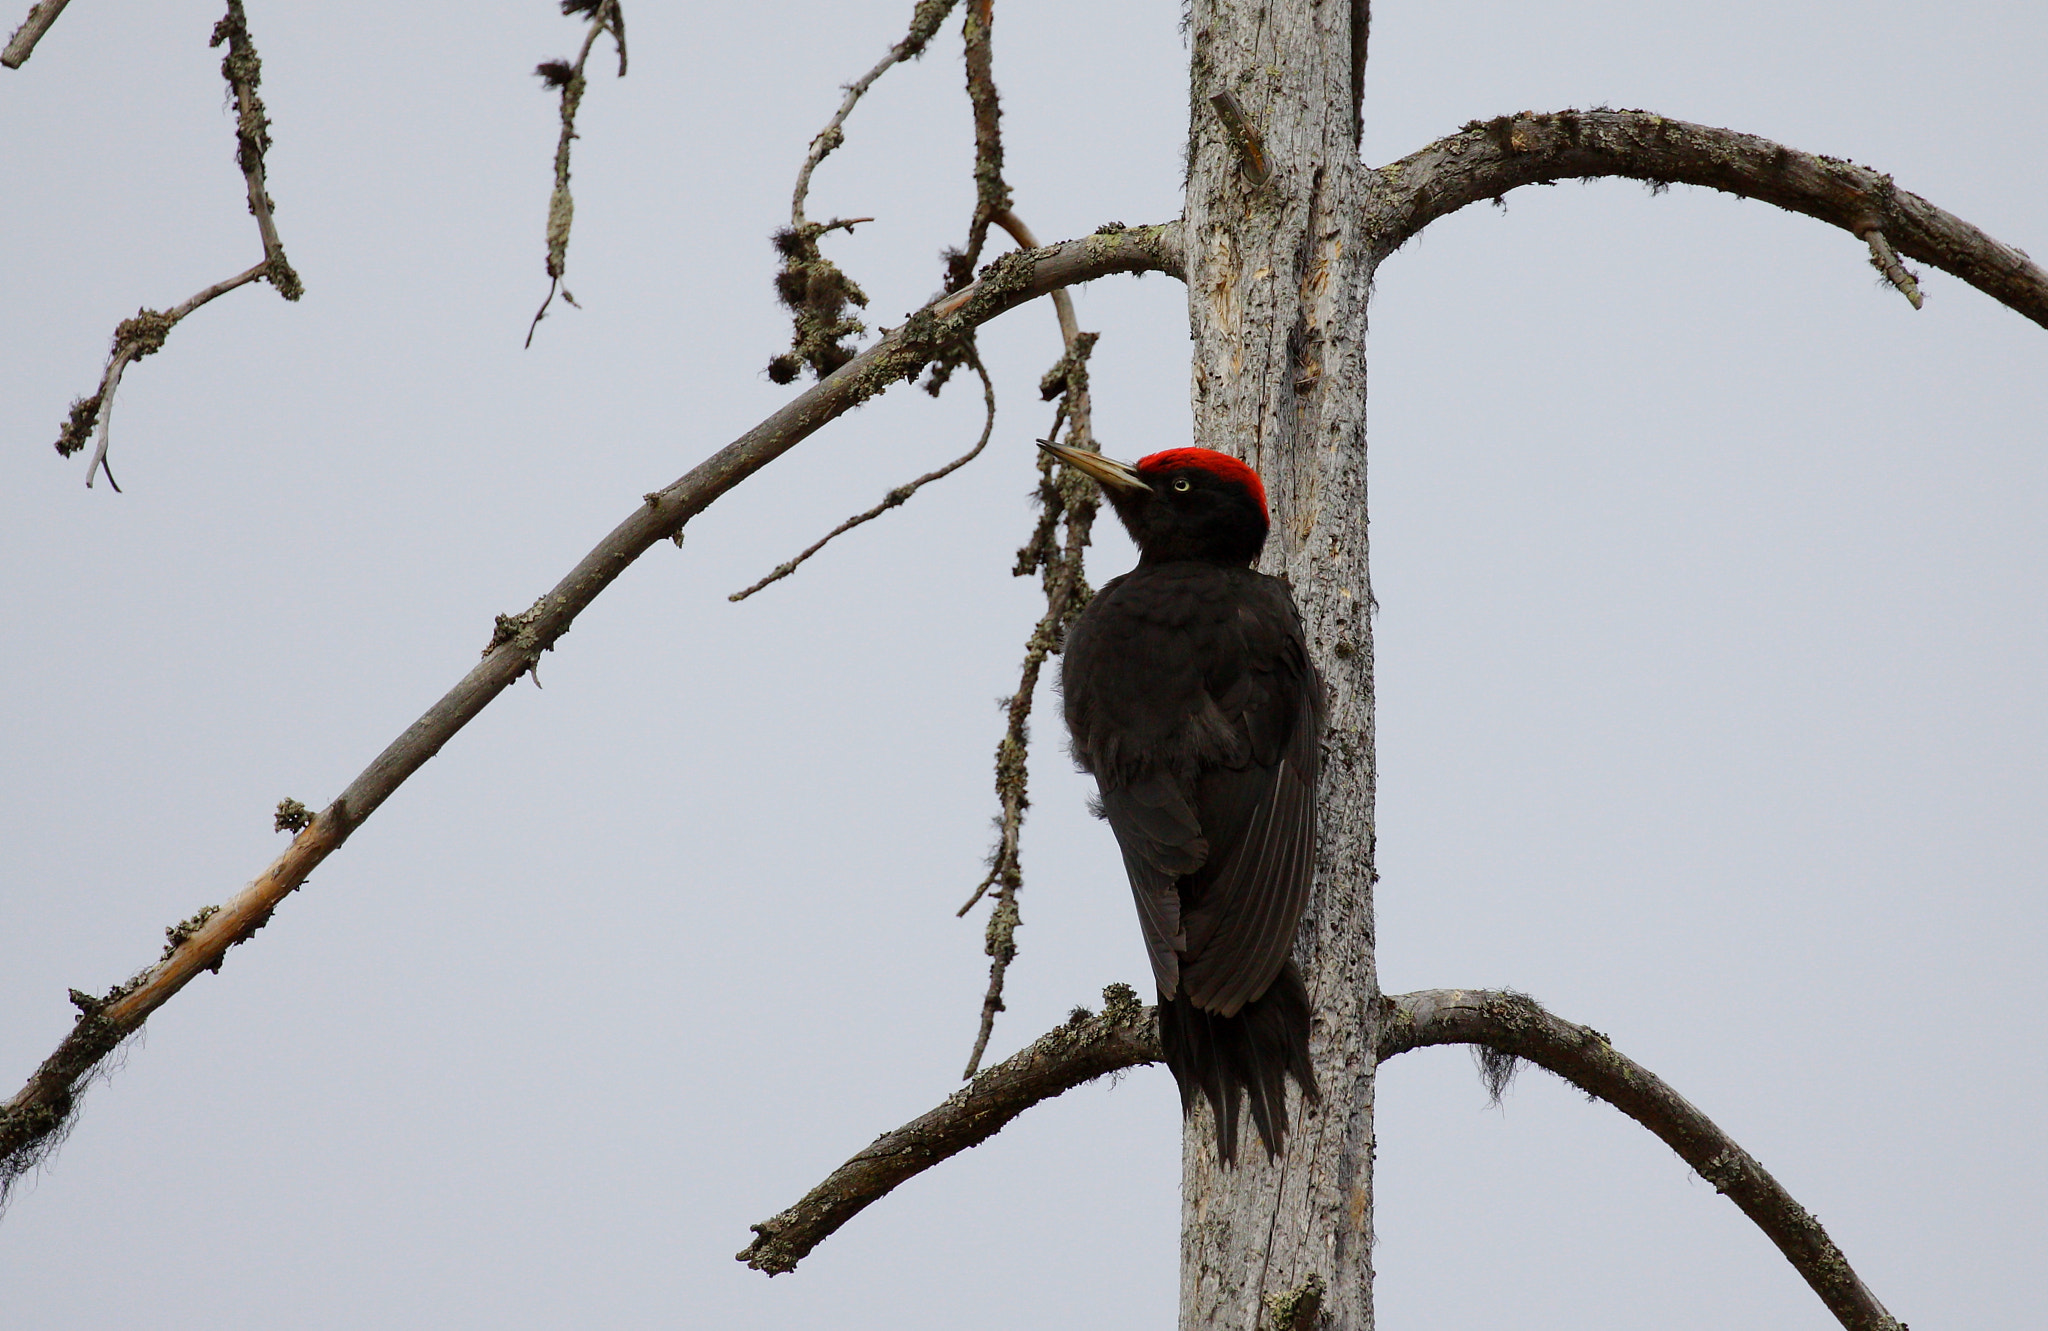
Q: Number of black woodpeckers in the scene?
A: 1